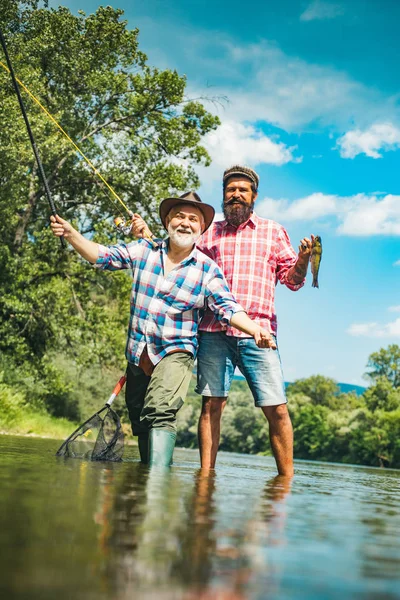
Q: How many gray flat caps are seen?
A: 1